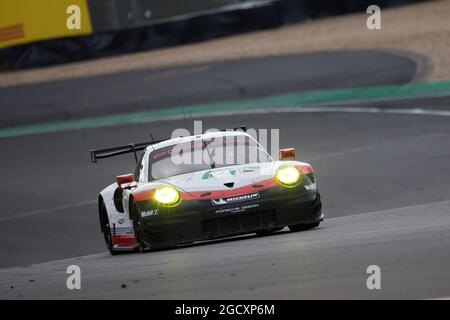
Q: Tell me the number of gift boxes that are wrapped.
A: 0